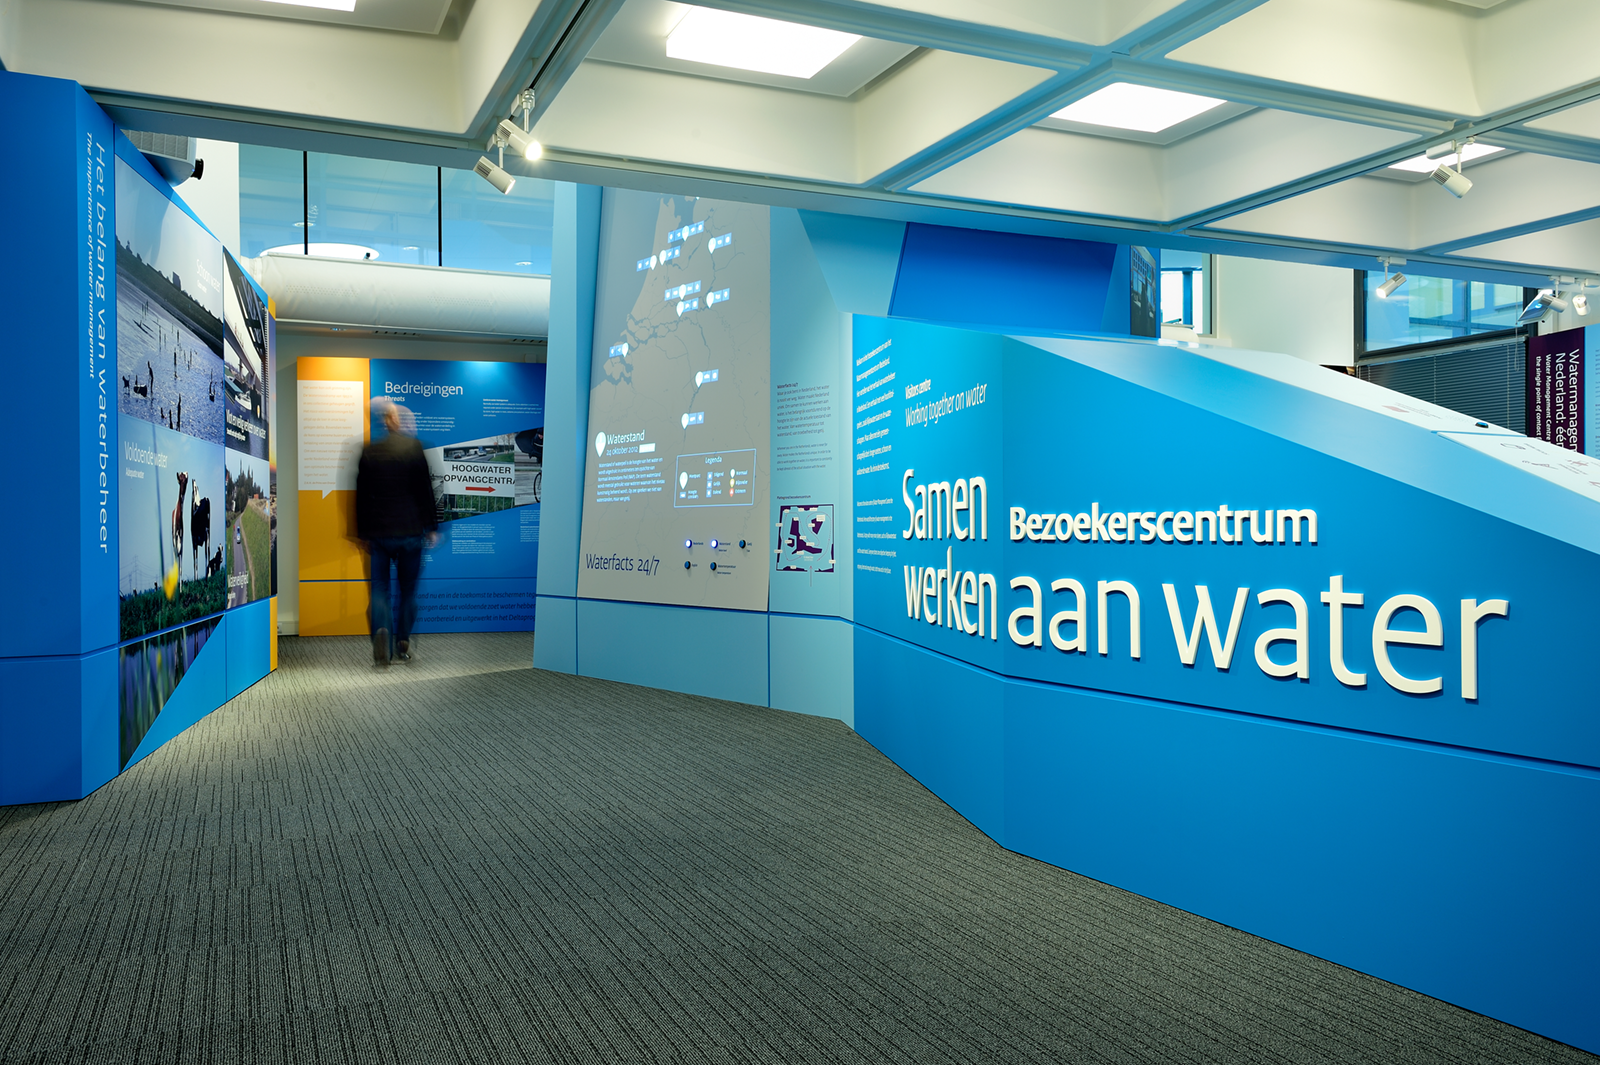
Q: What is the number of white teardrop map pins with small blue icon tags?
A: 10